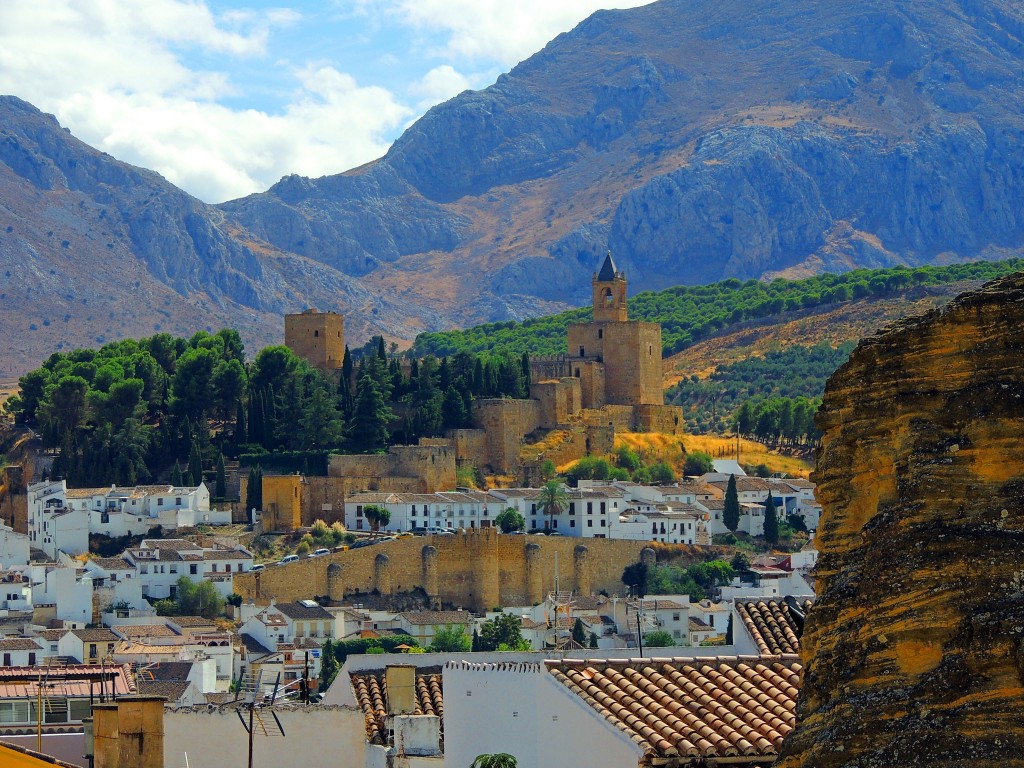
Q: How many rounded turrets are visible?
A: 6